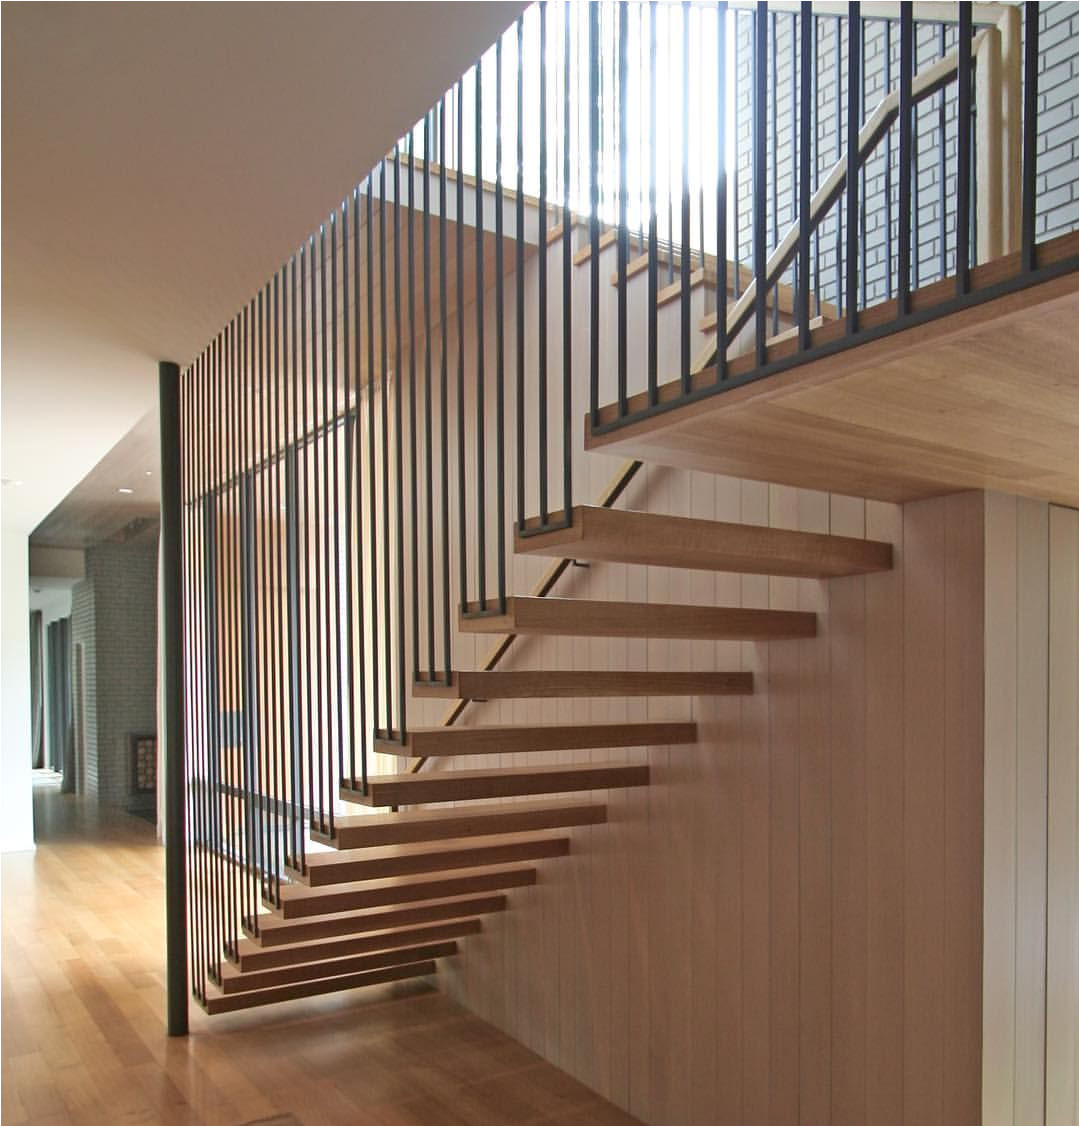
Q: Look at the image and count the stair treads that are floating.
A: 12